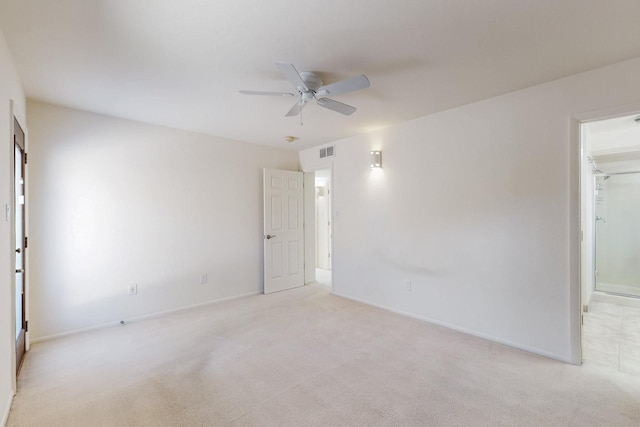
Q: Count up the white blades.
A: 5